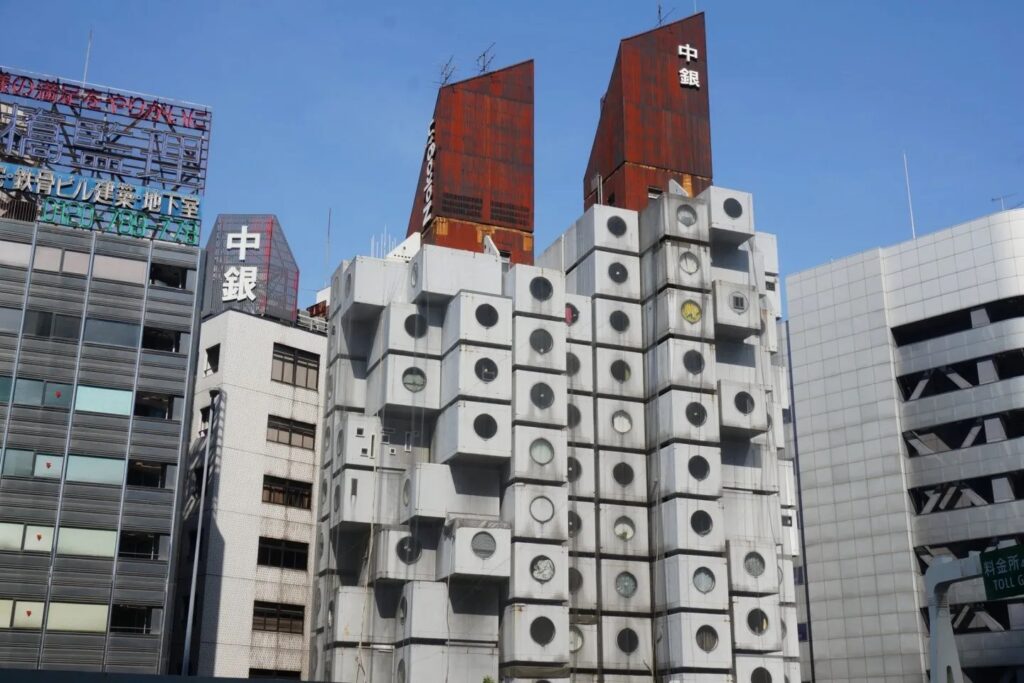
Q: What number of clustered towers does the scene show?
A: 2